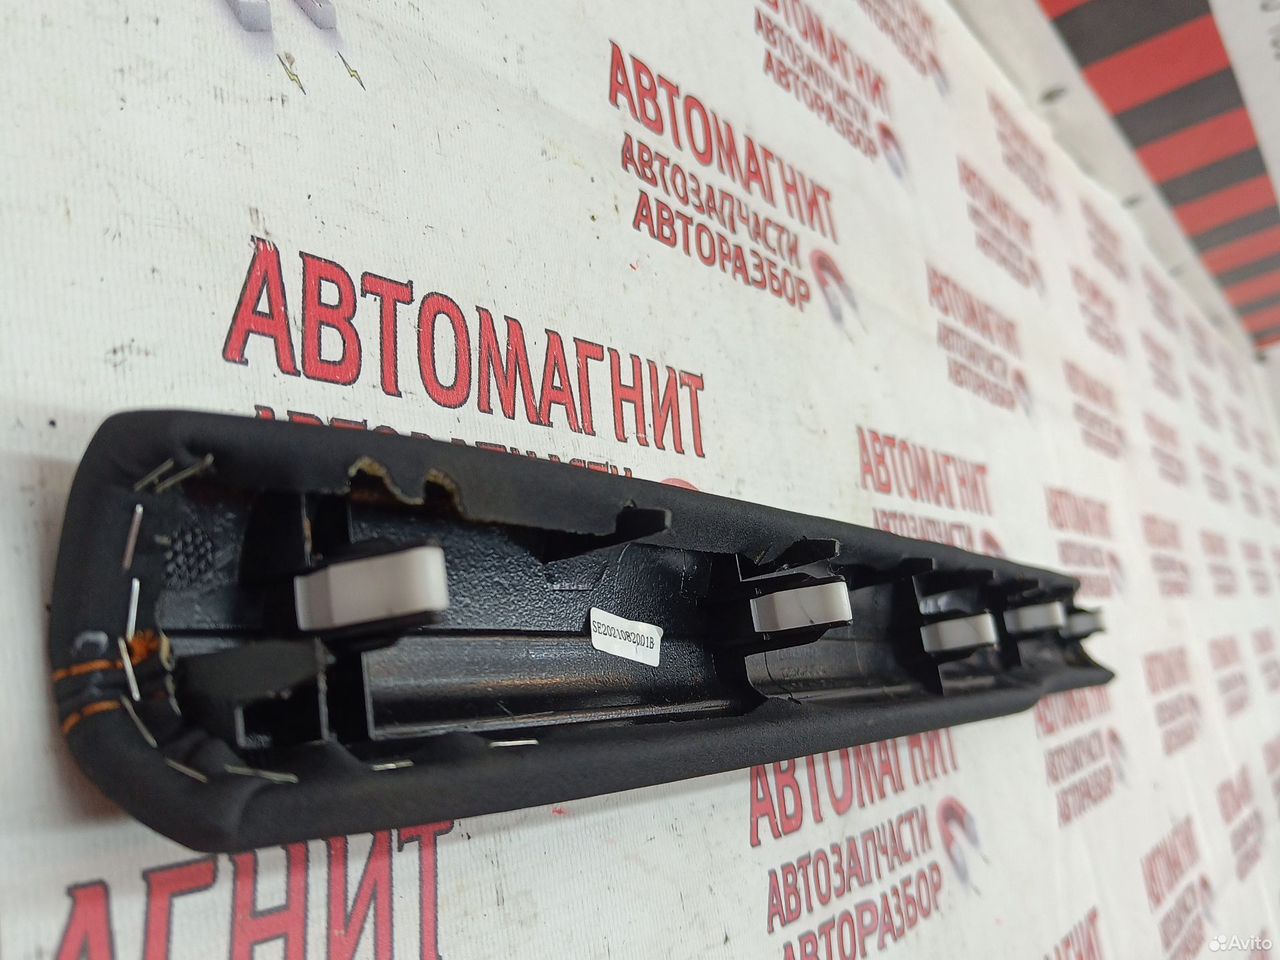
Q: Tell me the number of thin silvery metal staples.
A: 10